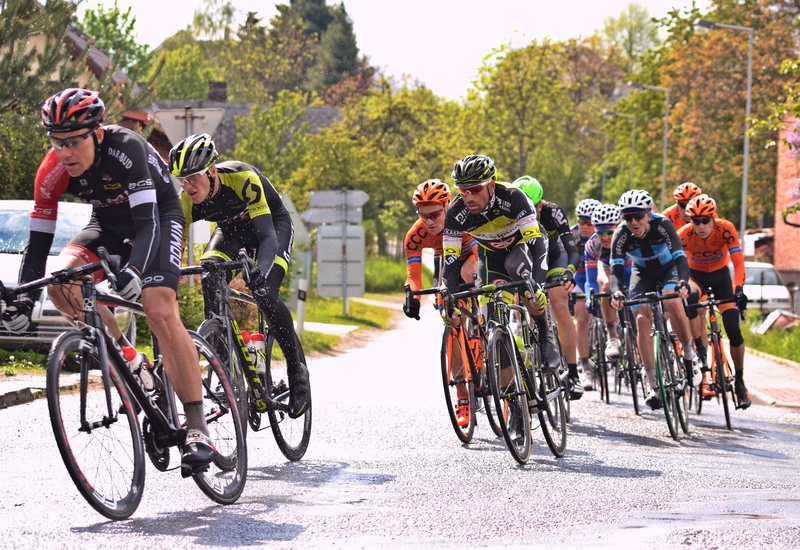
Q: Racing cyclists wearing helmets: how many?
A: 10